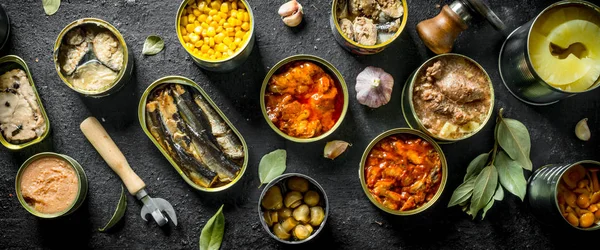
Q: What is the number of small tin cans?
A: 12